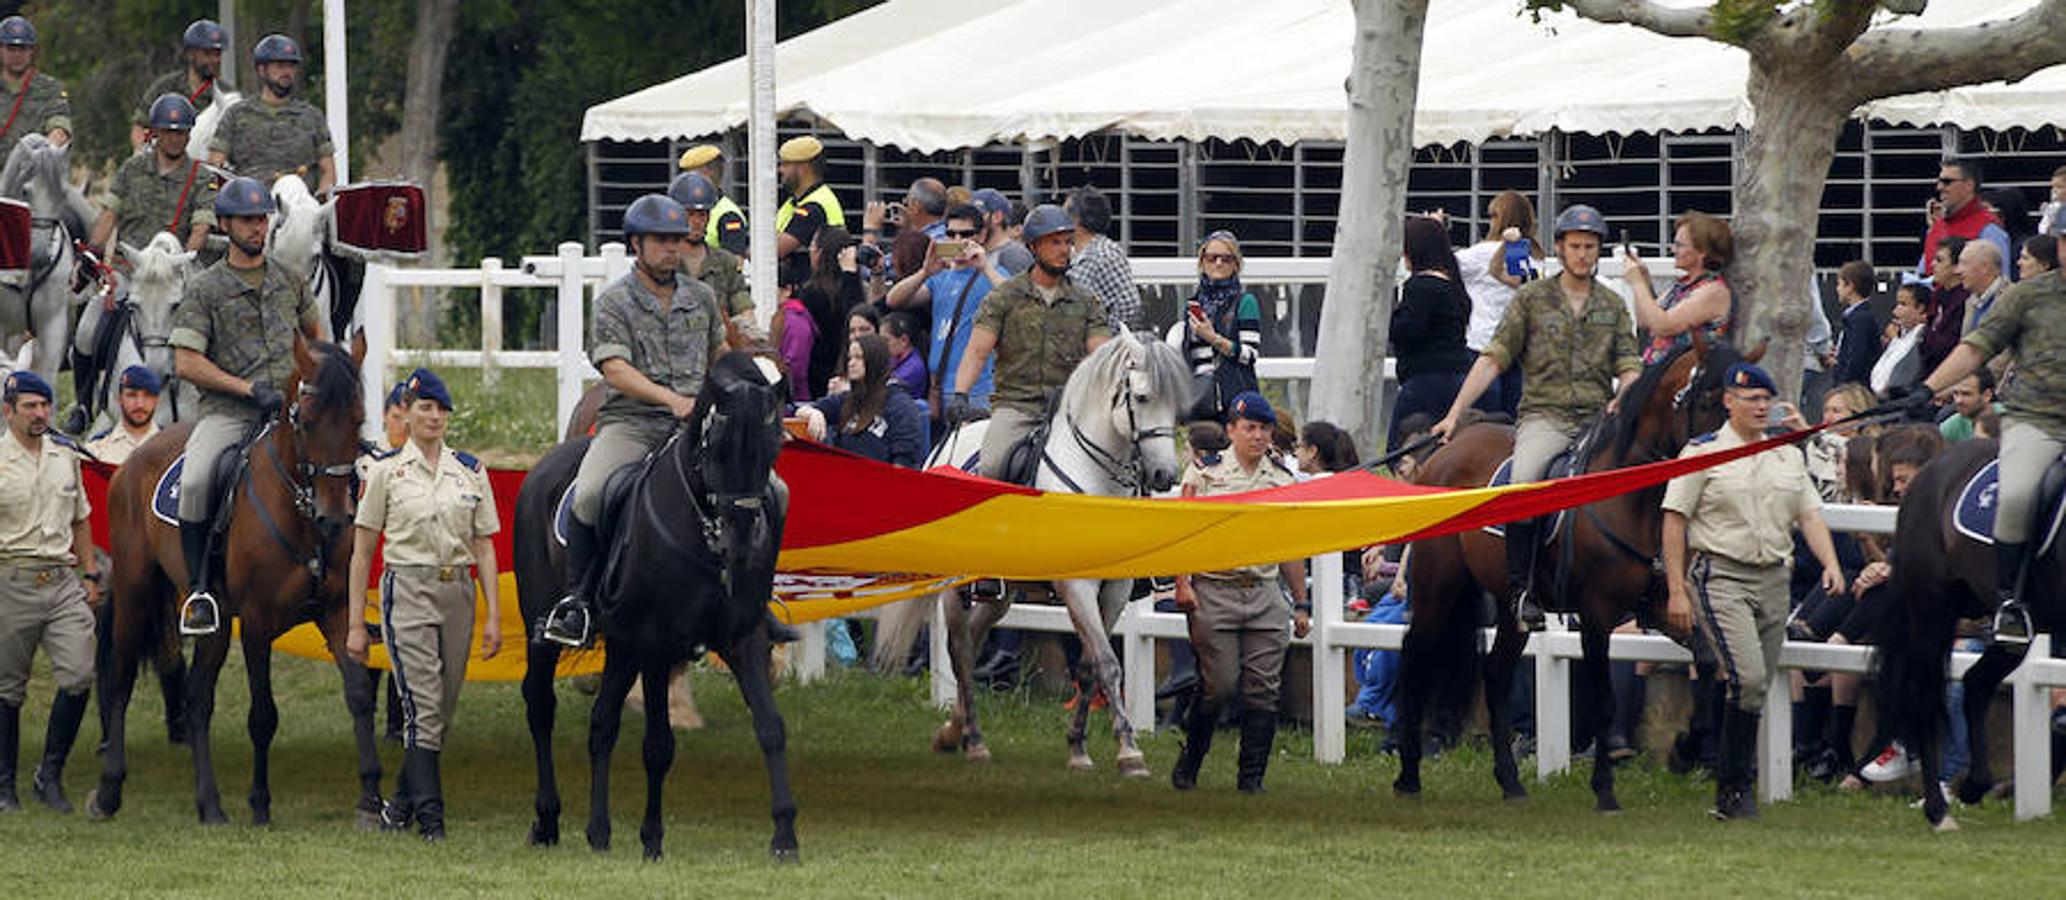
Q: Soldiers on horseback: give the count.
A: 10